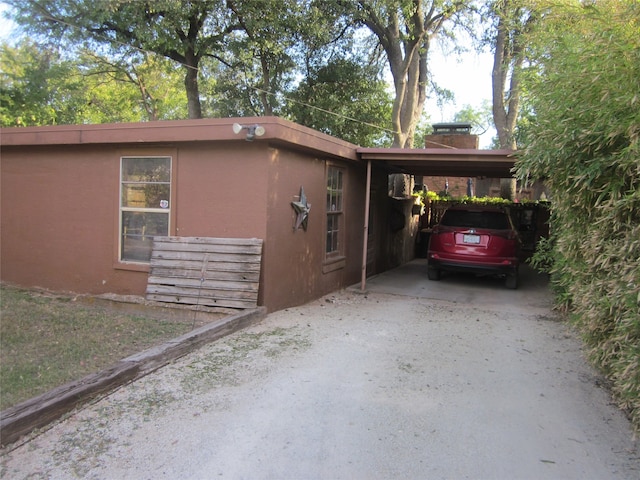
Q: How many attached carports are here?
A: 1